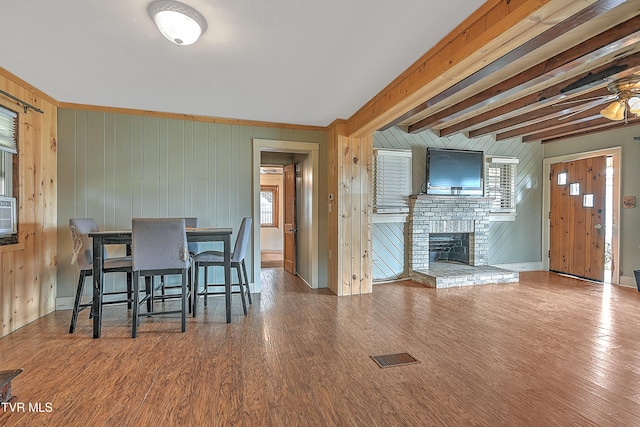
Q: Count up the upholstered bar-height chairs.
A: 4